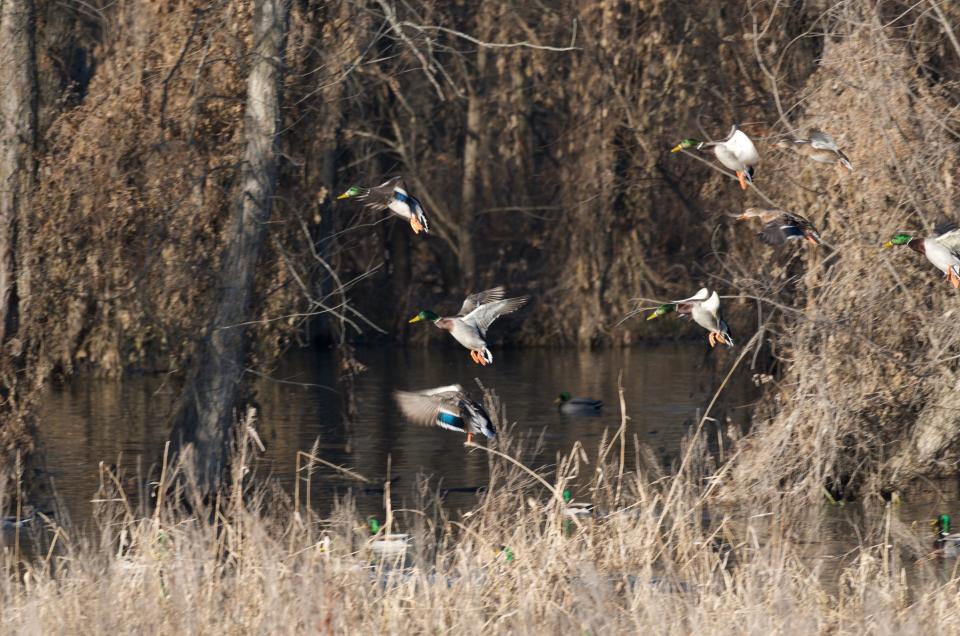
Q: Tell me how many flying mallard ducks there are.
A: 8